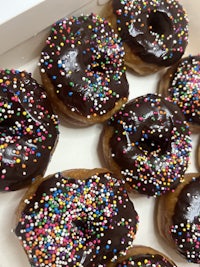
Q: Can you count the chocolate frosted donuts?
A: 8